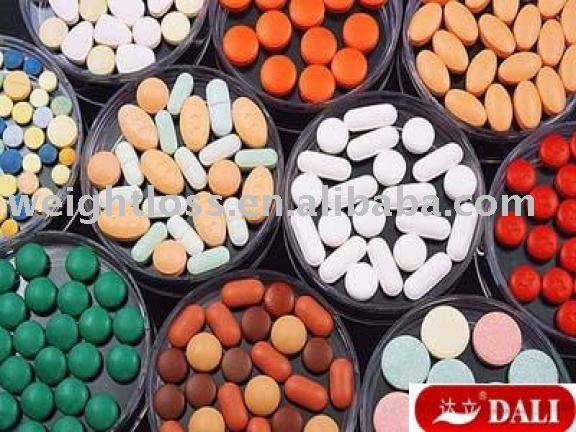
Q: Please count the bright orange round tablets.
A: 12